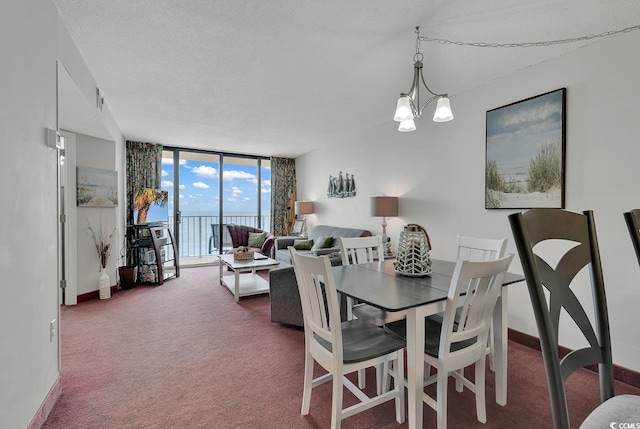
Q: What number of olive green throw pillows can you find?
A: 3